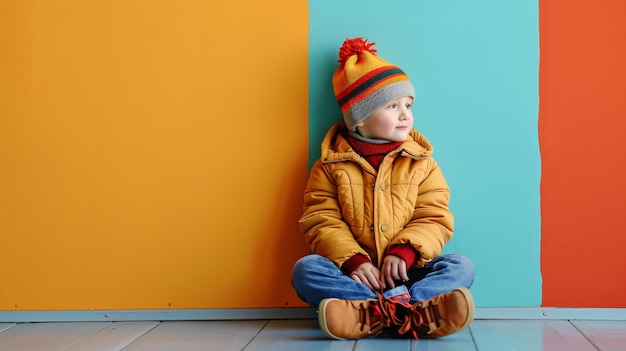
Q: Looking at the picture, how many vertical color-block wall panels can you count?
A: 3